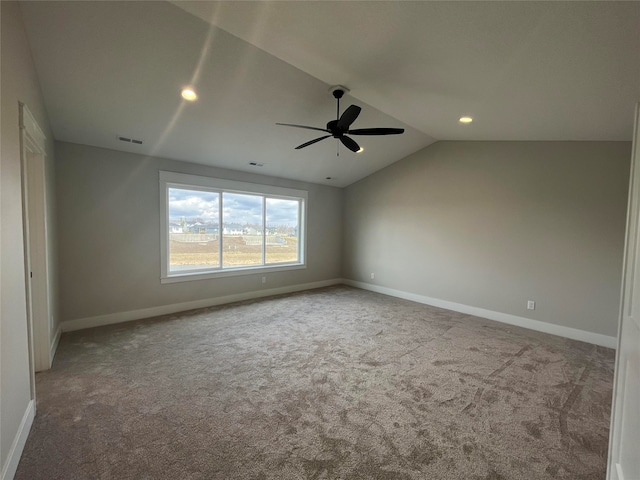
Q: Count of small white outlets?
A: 3